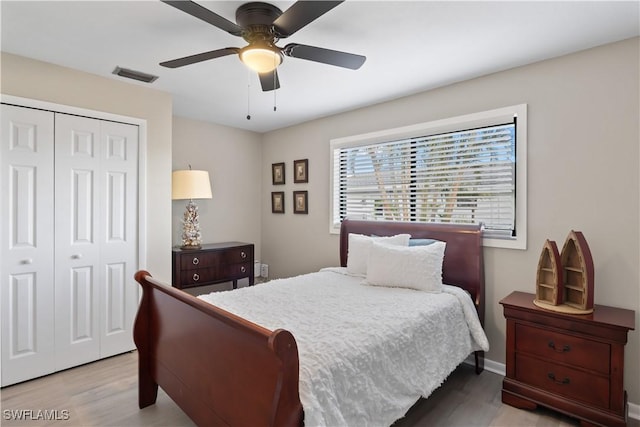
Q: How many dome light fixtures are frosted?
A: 1